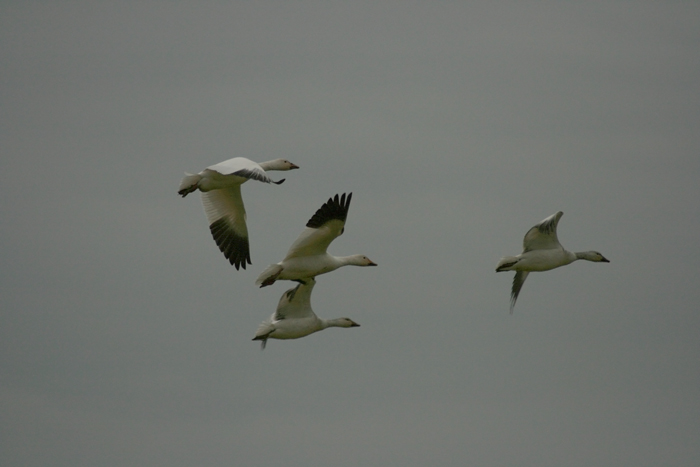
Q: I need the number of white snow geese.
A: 4